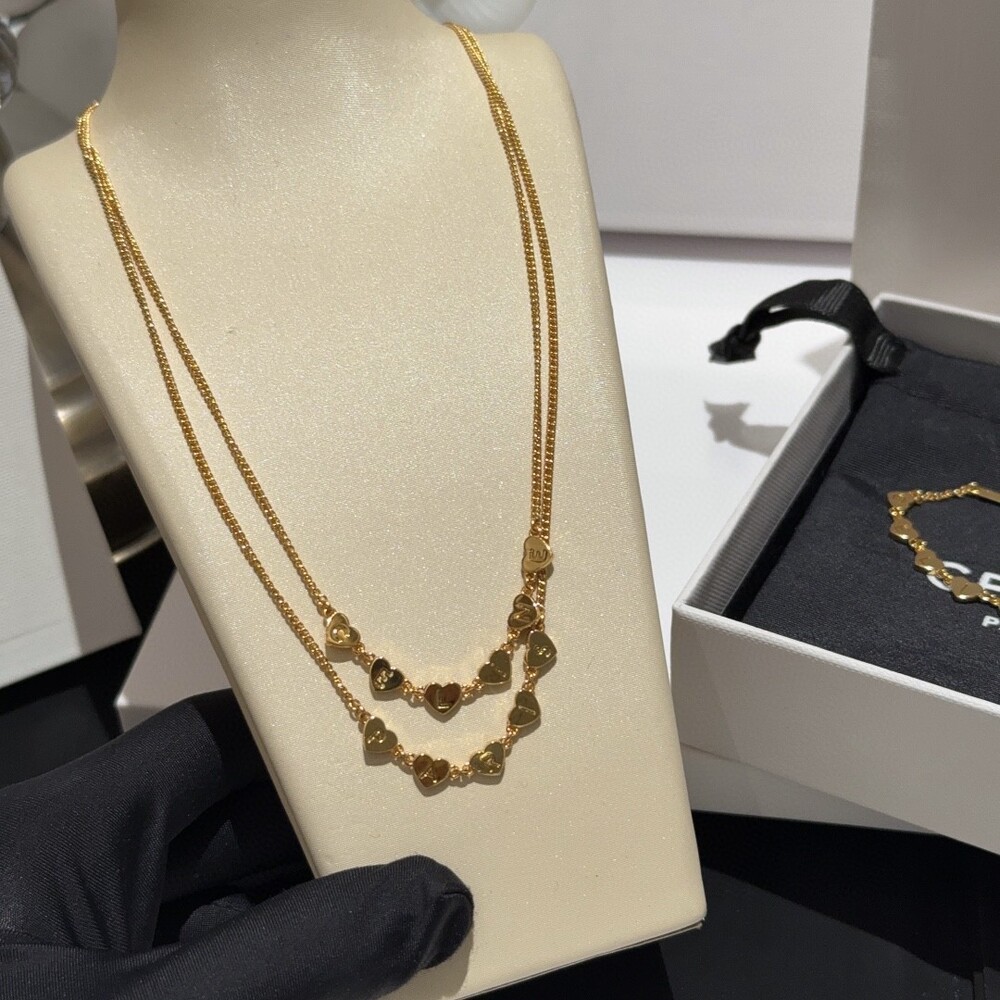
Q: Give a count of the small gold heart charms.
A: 15